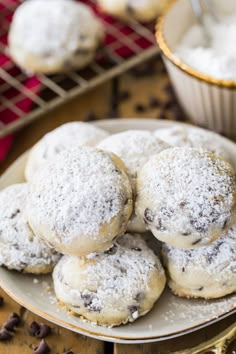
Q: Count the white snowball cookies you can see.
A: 10